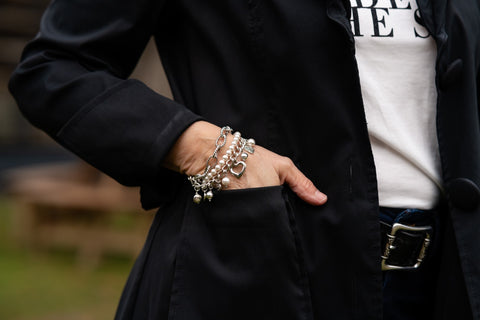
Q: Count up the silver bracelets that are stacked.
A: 3